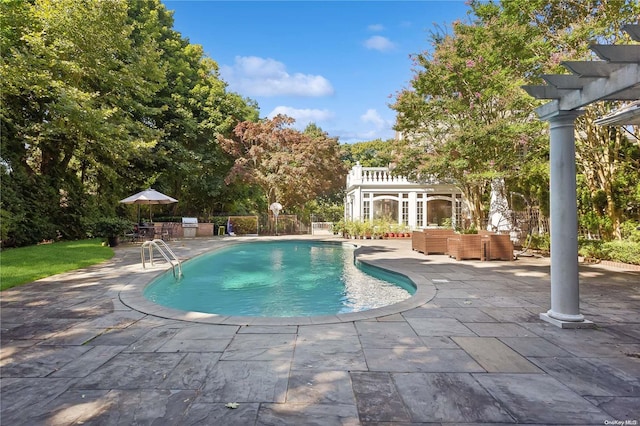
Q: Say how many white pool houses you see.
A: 1